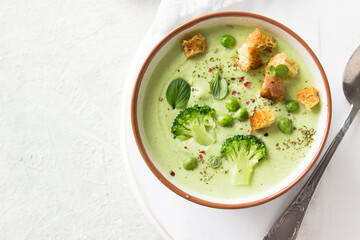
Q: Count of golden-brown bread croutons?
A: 7